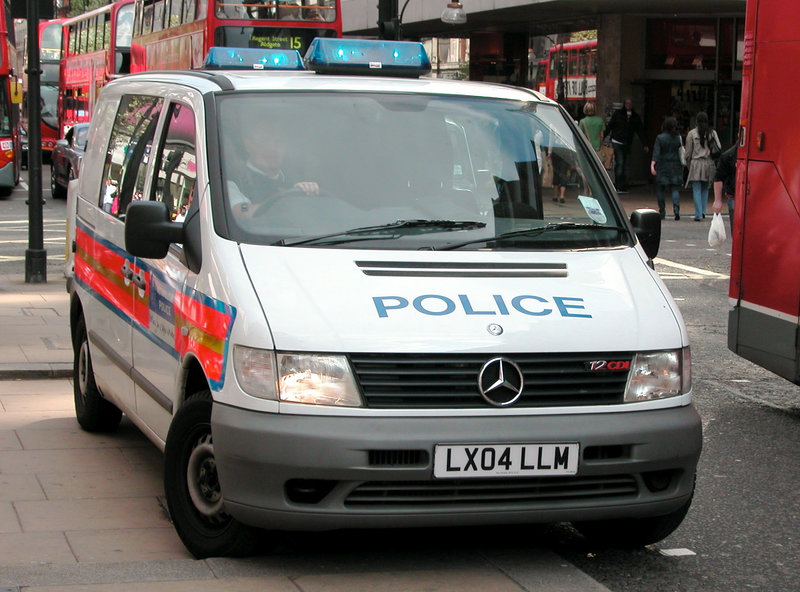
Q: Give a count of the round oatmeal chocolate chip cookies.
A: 0